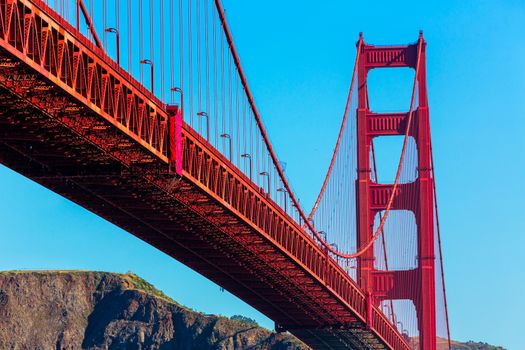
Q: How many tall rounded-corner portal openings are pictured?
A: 4